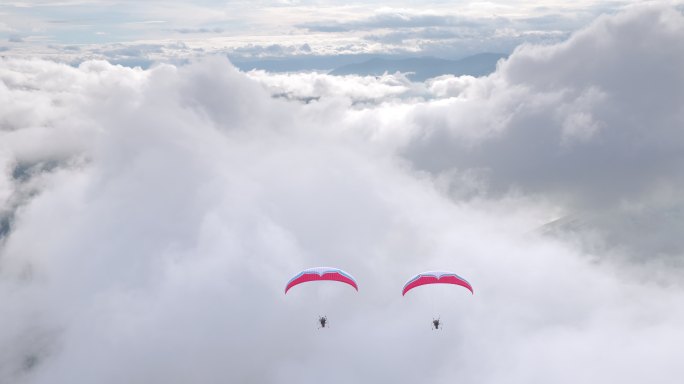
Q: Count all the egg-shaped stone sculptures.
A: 0